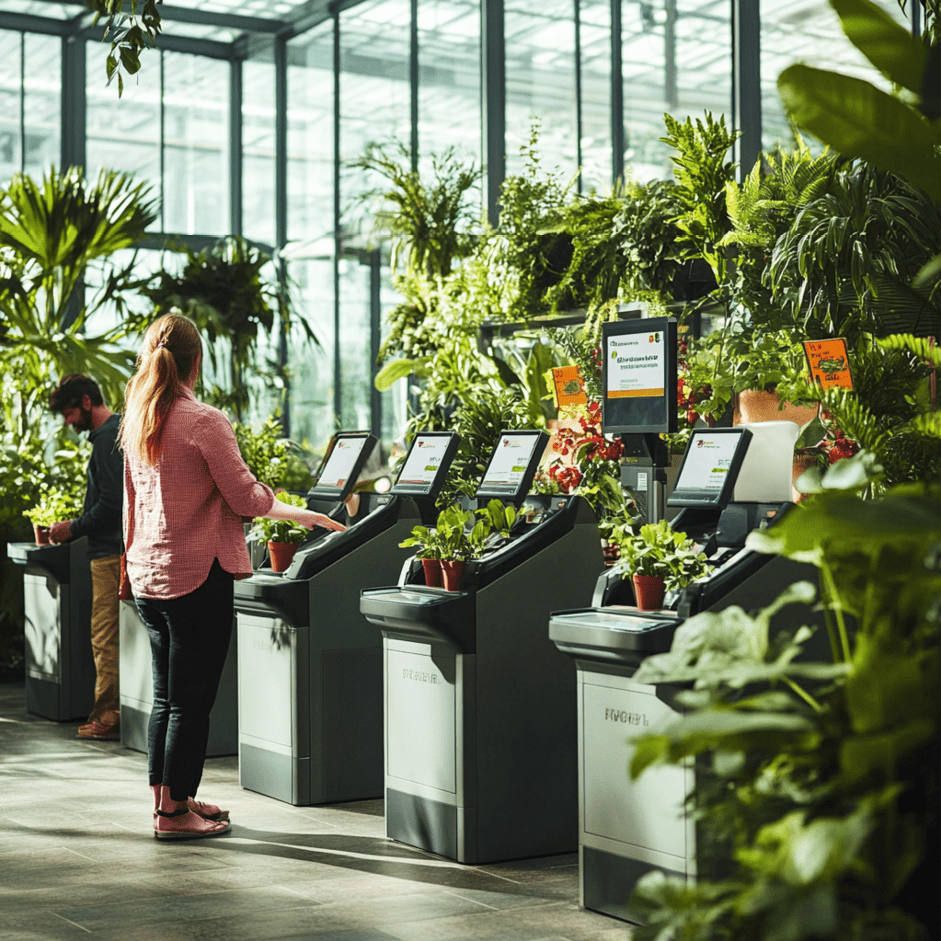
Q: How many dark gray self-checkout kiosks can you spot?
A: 5